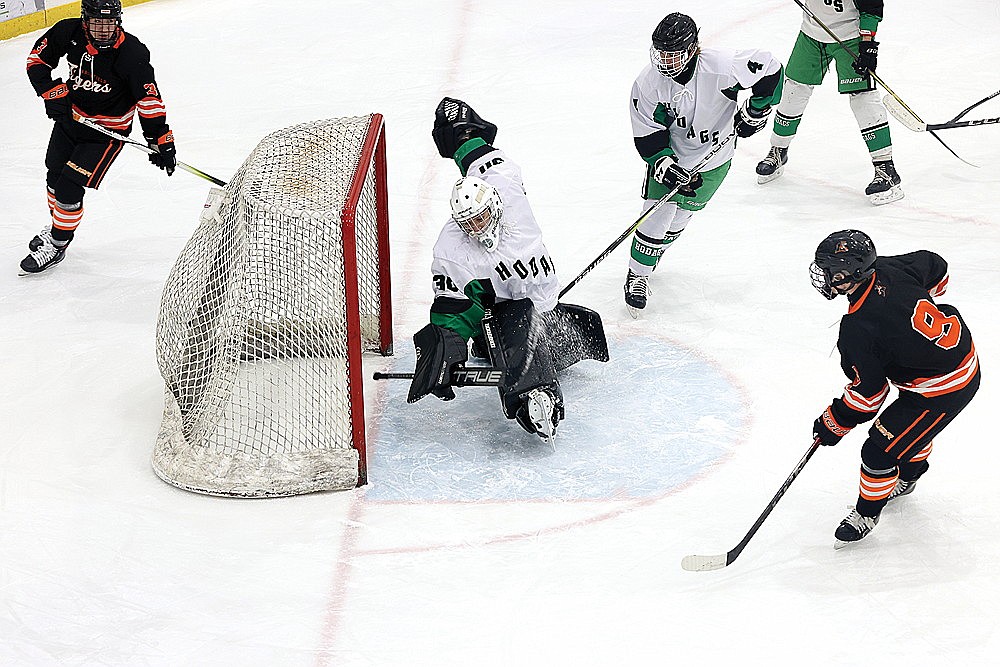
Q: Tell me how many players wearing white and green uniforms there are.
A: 3